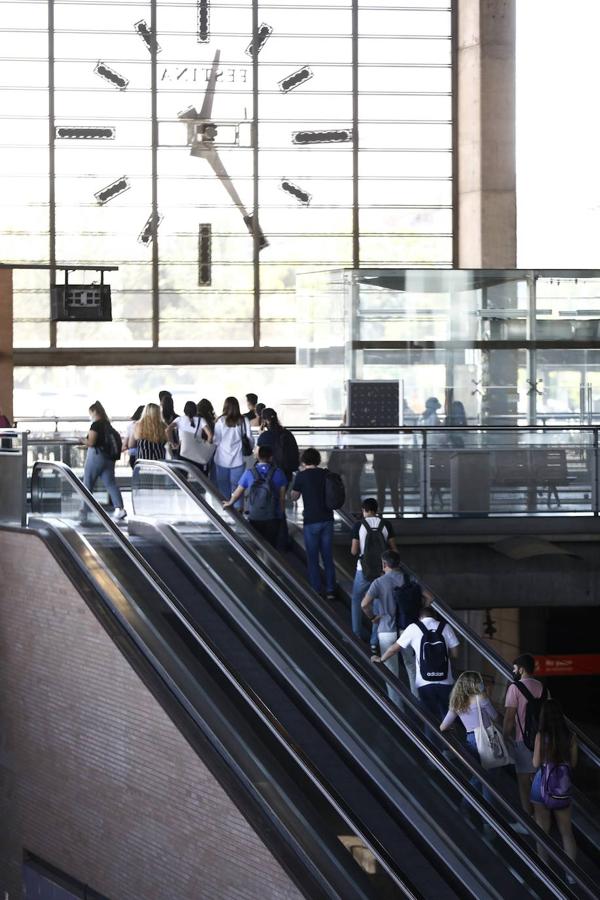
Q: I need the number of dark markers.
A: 12